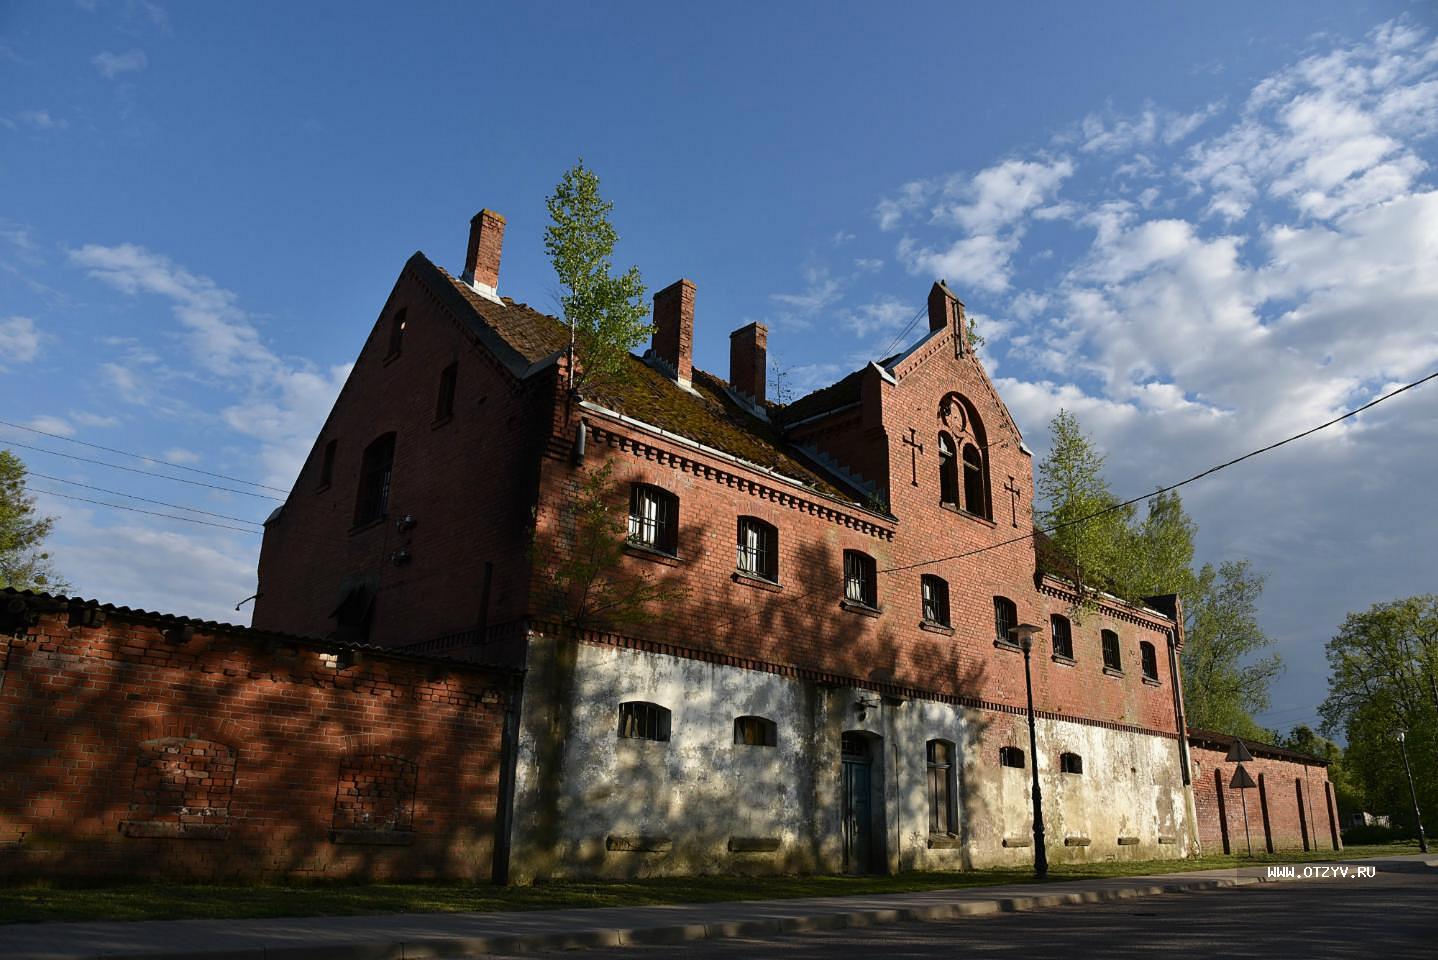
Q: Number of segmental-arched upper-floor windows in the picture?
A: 8